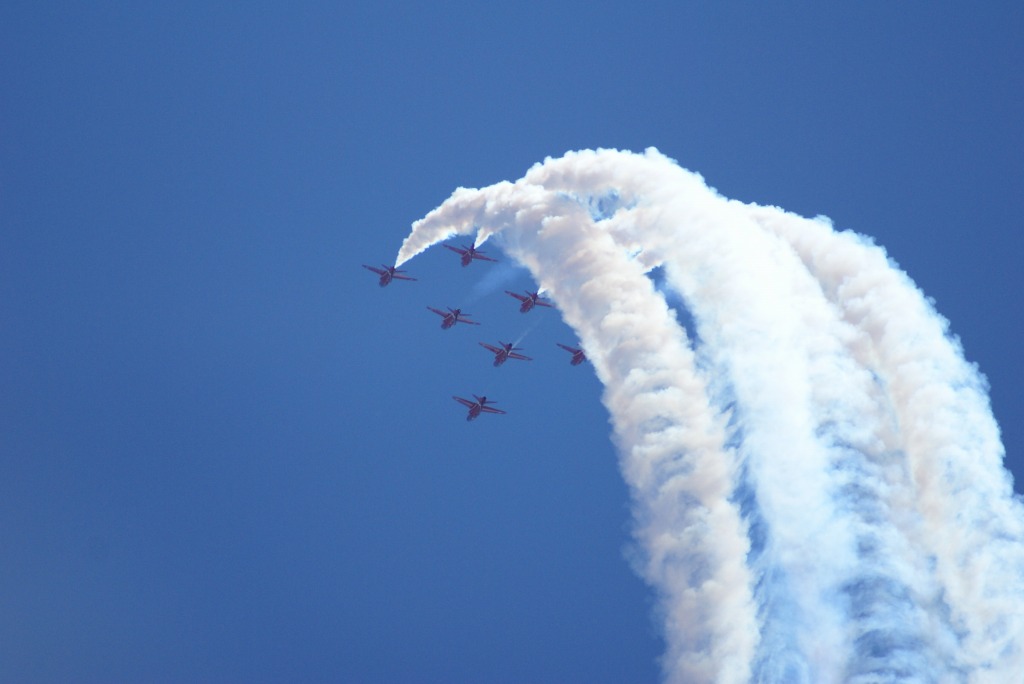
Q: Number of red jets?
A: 7